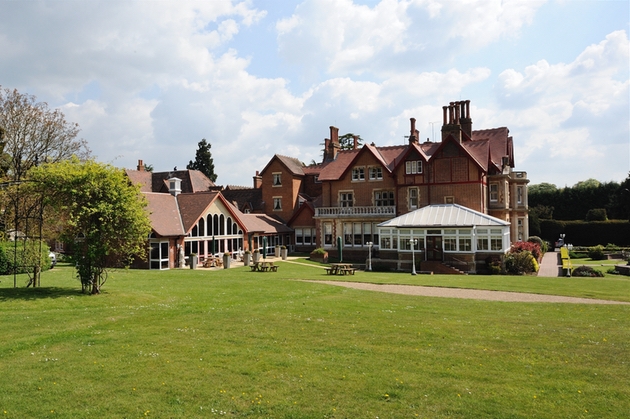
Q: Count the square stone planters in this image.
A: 6